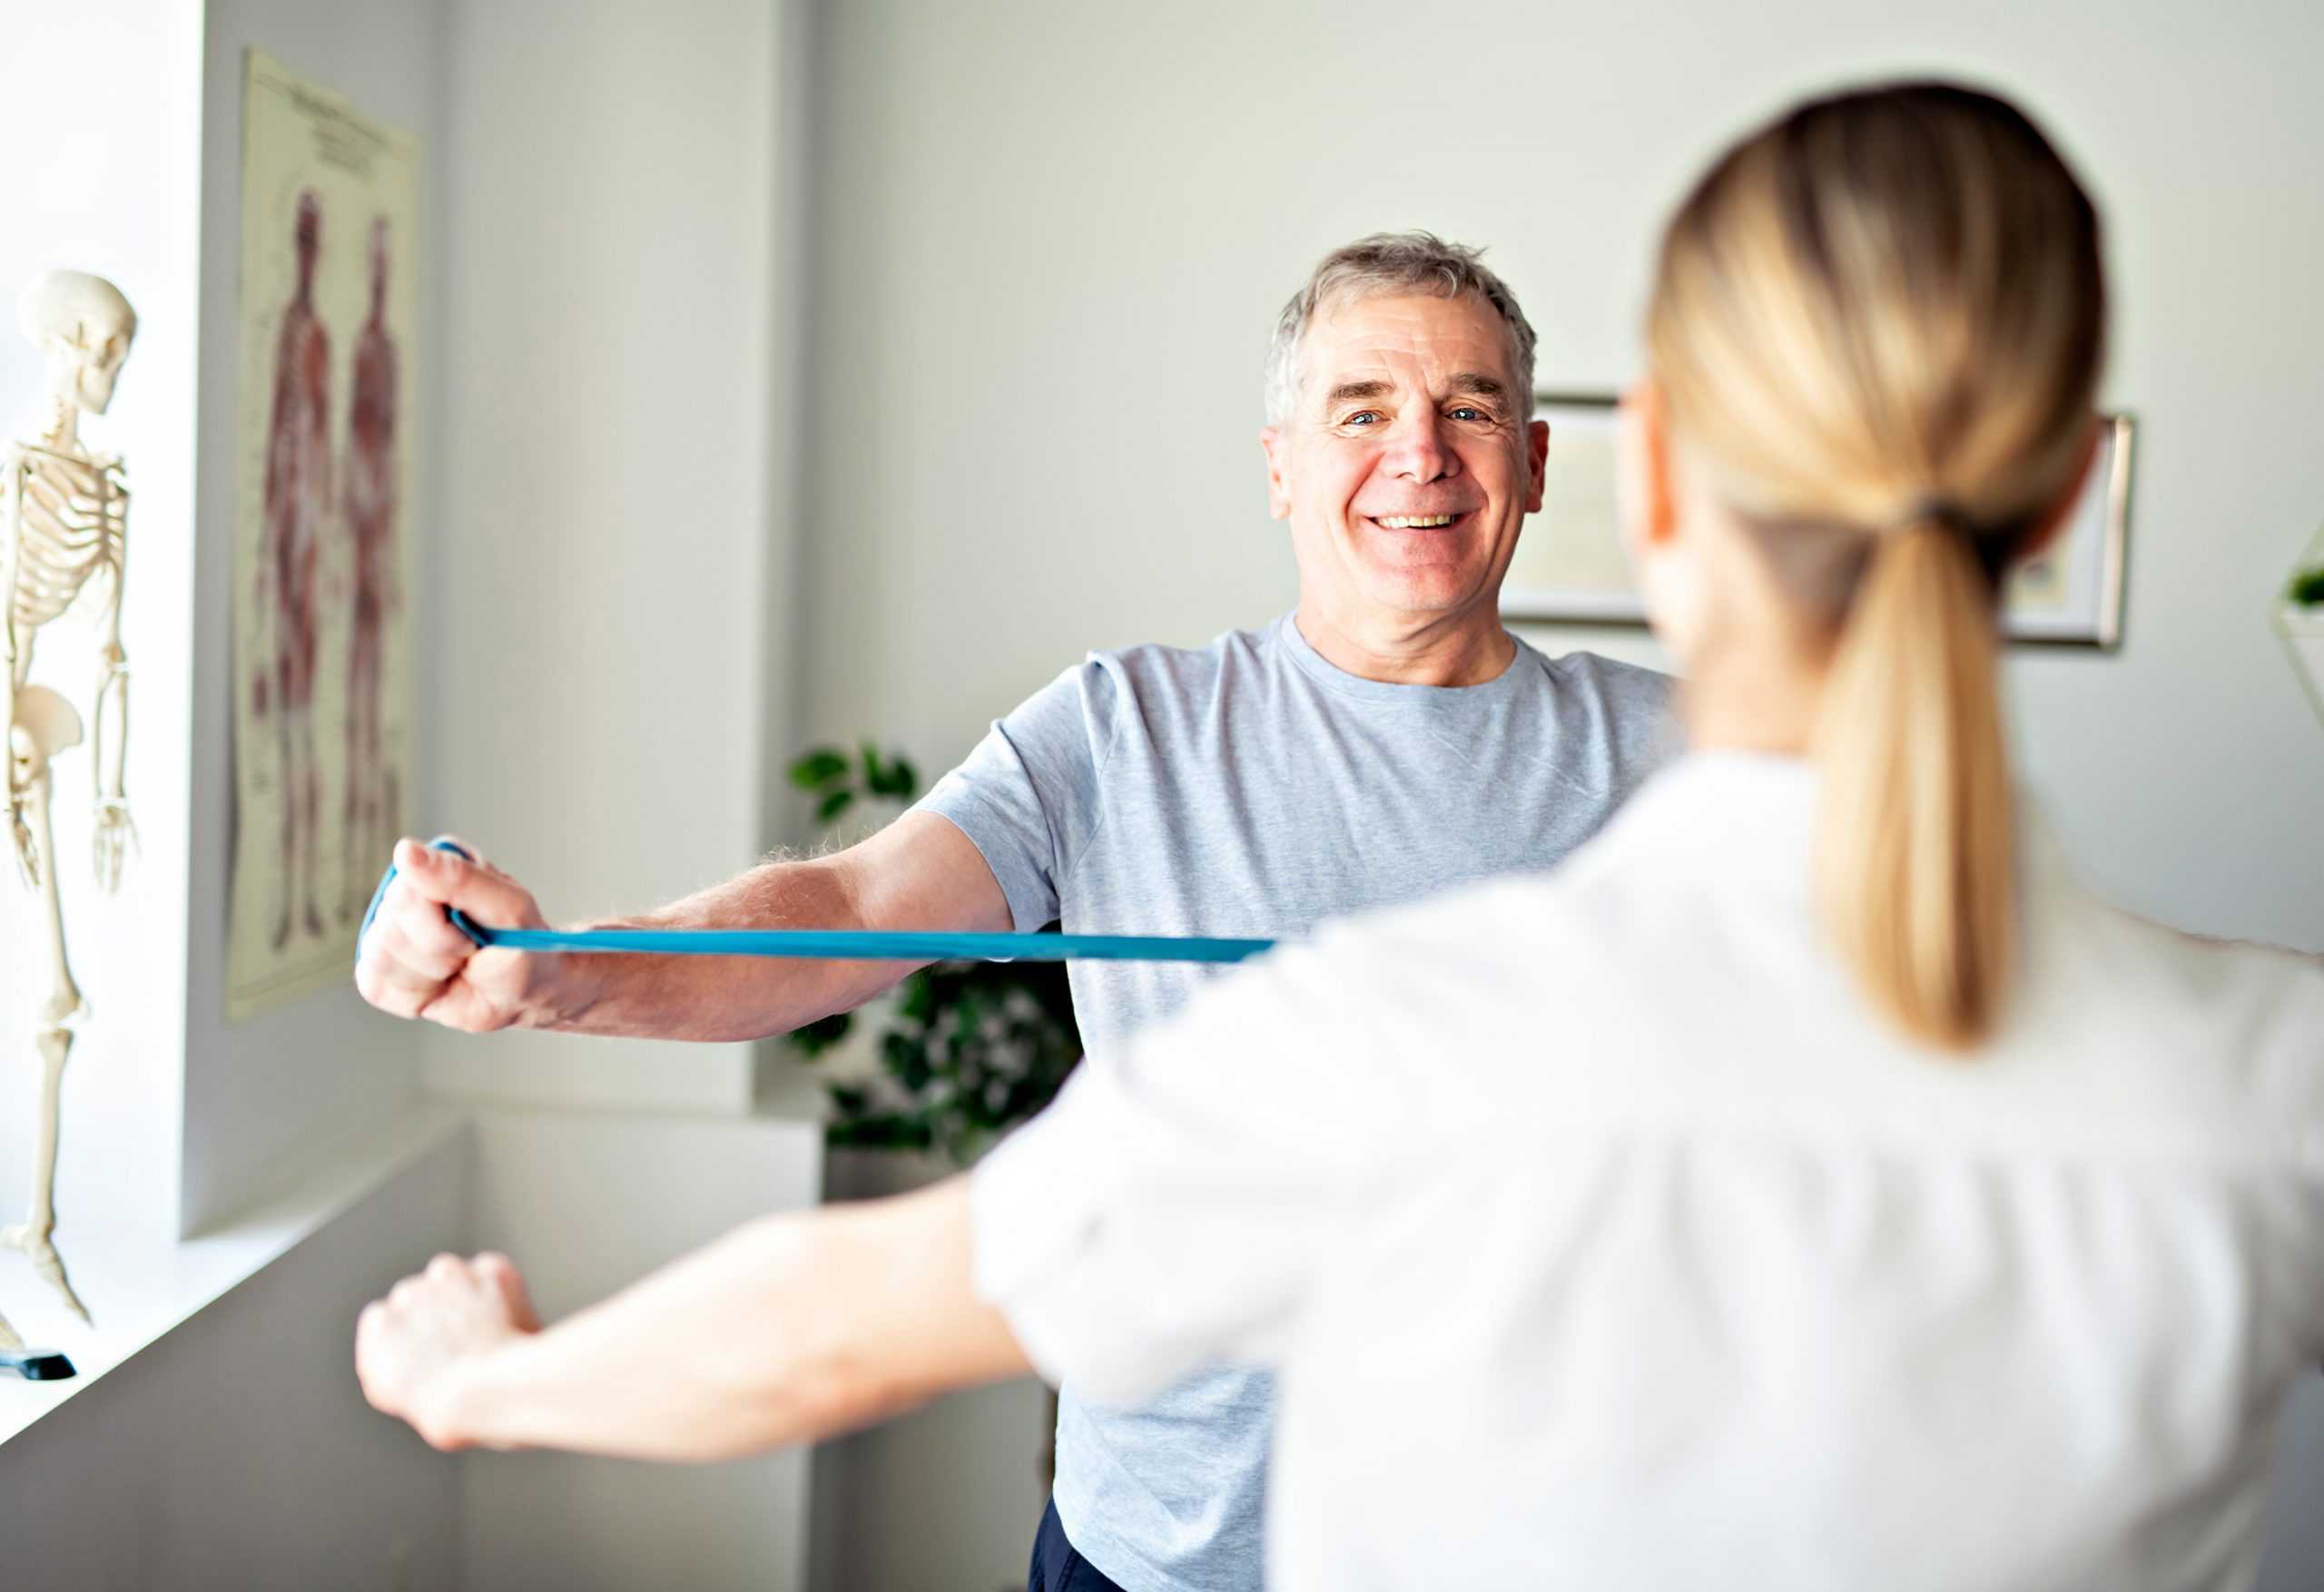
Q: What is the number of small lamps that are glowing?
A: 0